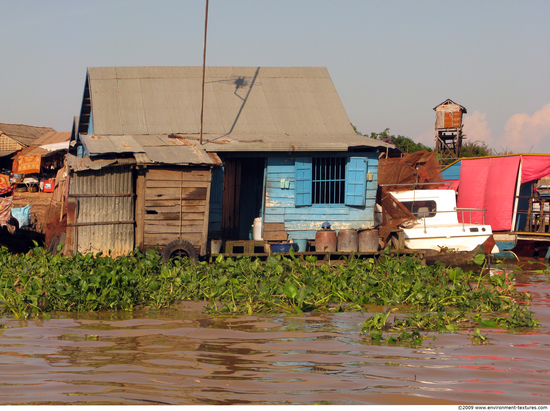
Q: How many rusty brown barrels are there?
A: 3